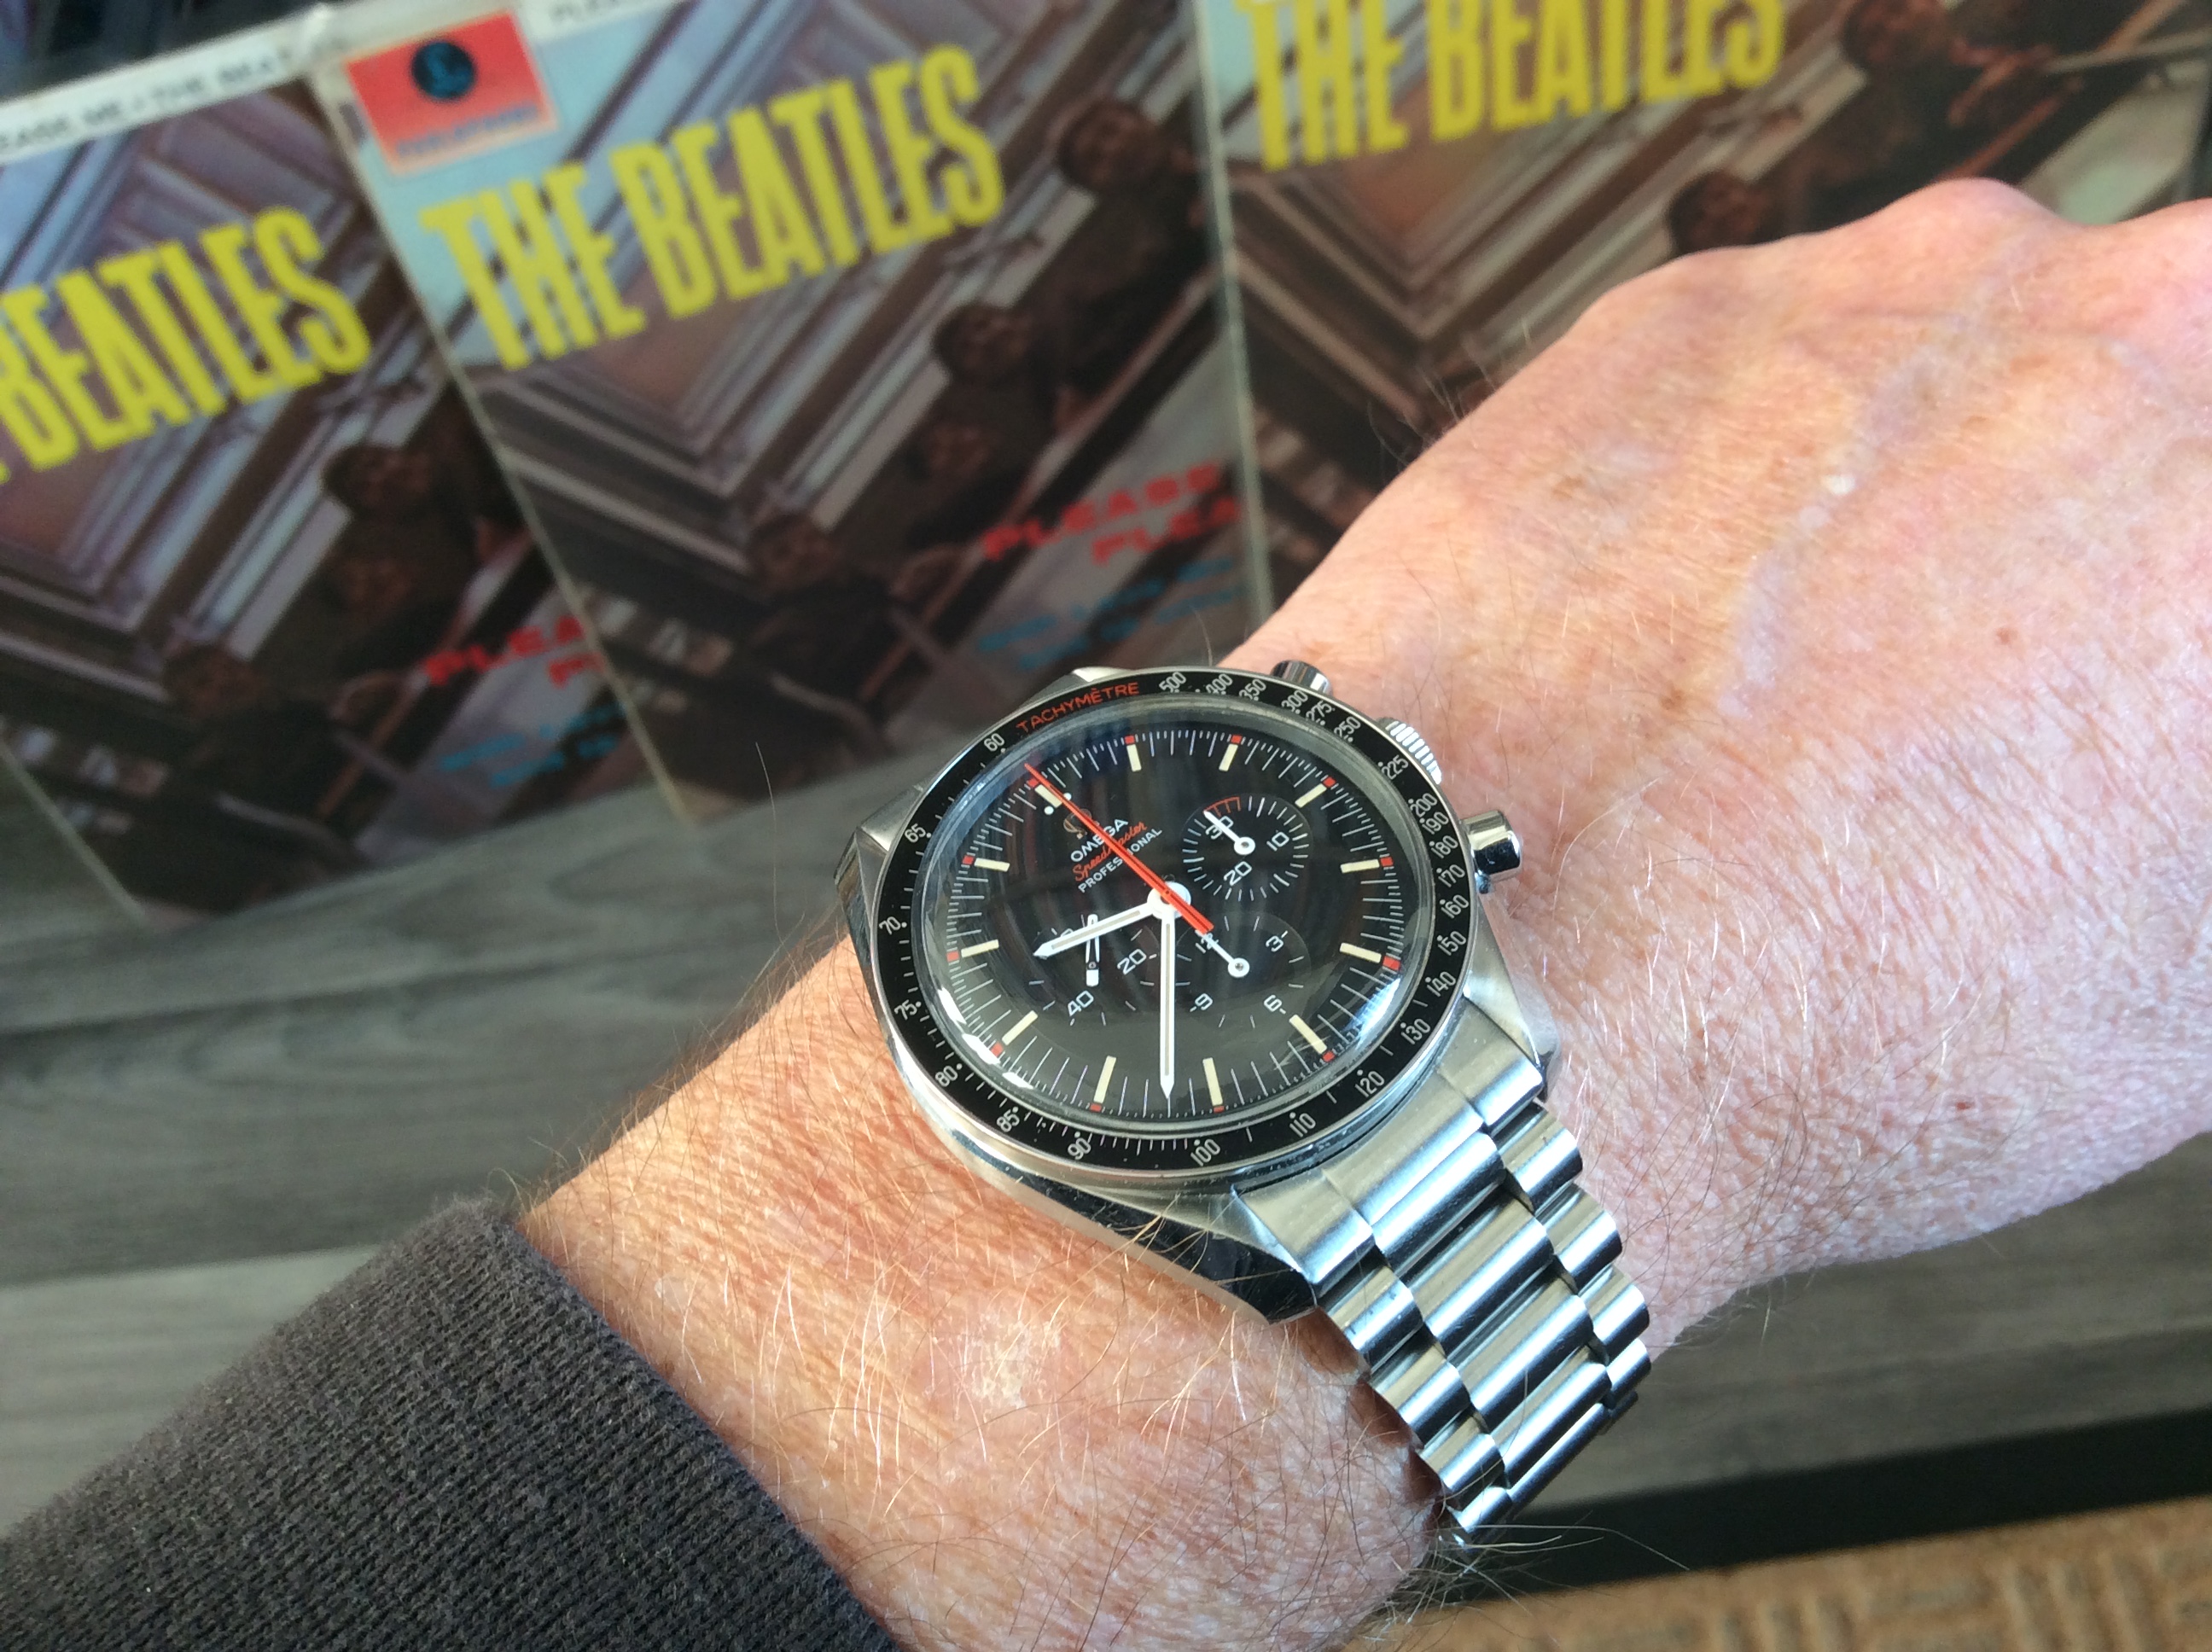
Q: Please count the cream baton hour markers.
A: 12